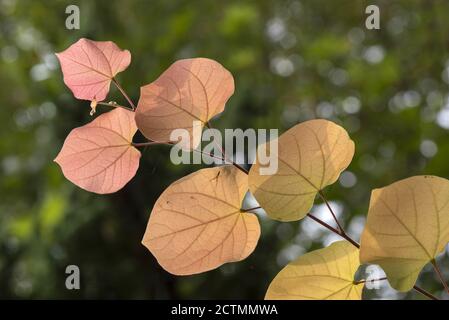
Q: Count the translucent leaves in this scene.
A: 7